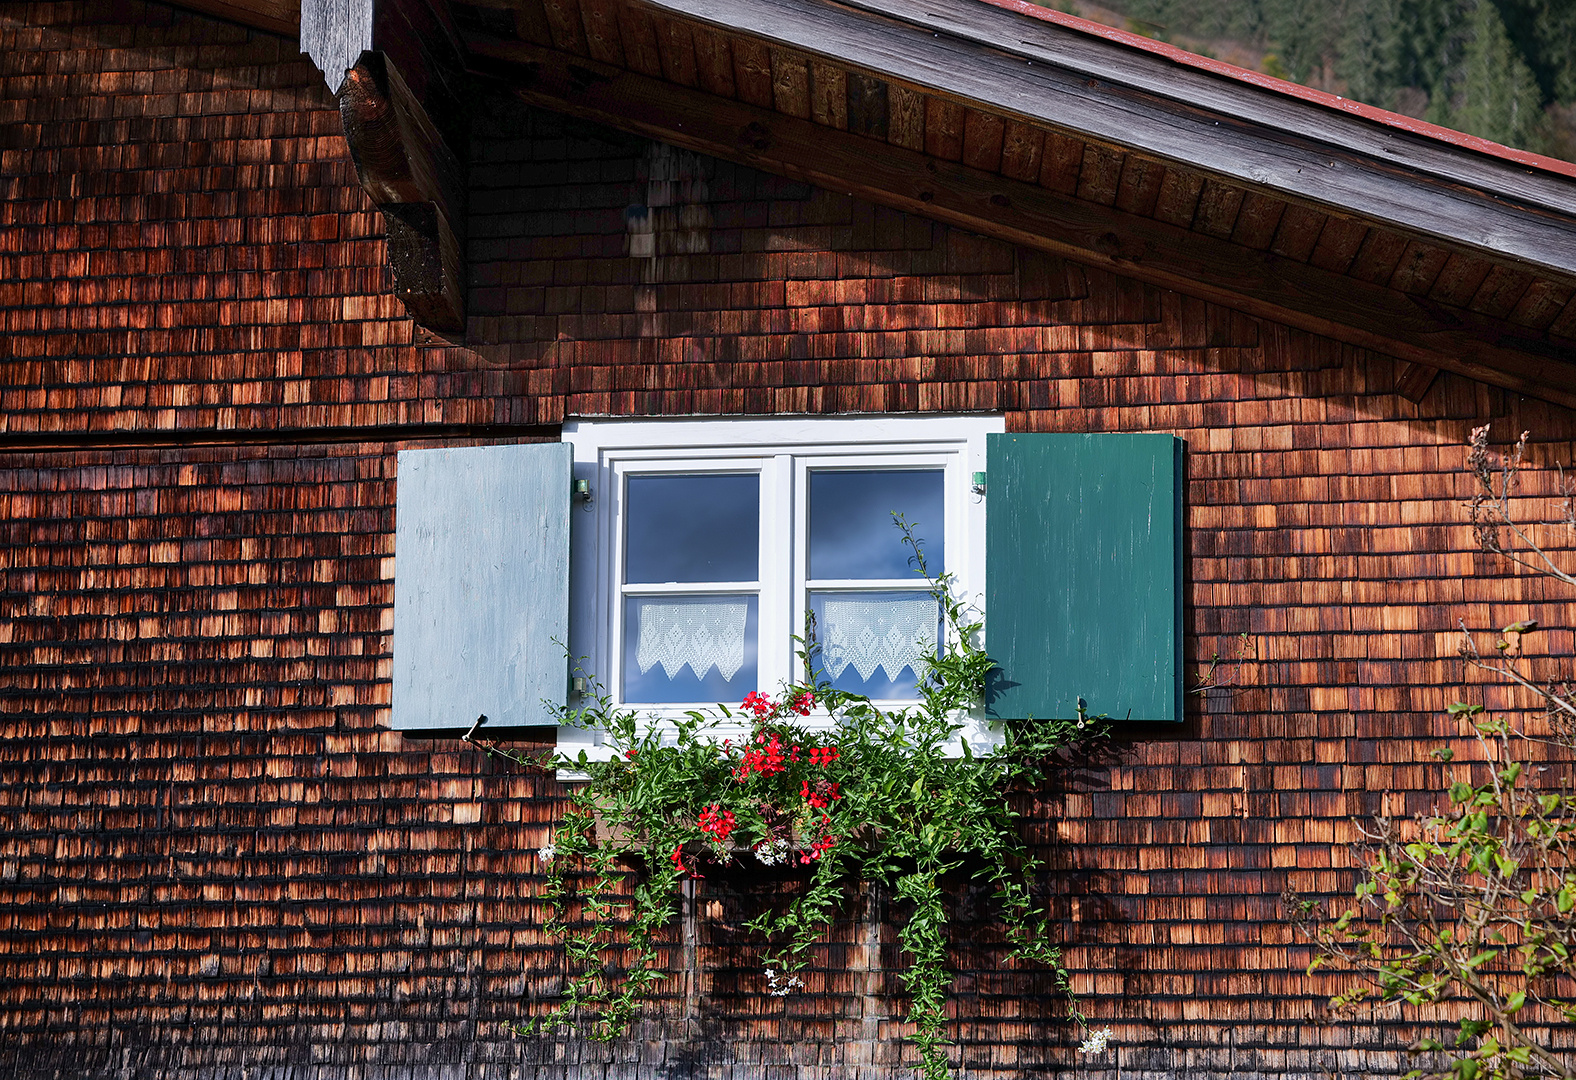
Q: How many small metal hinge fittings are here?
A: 3